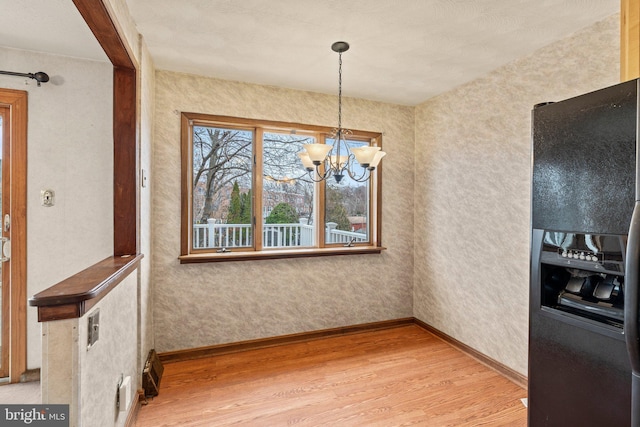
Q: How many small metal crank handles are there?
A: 2